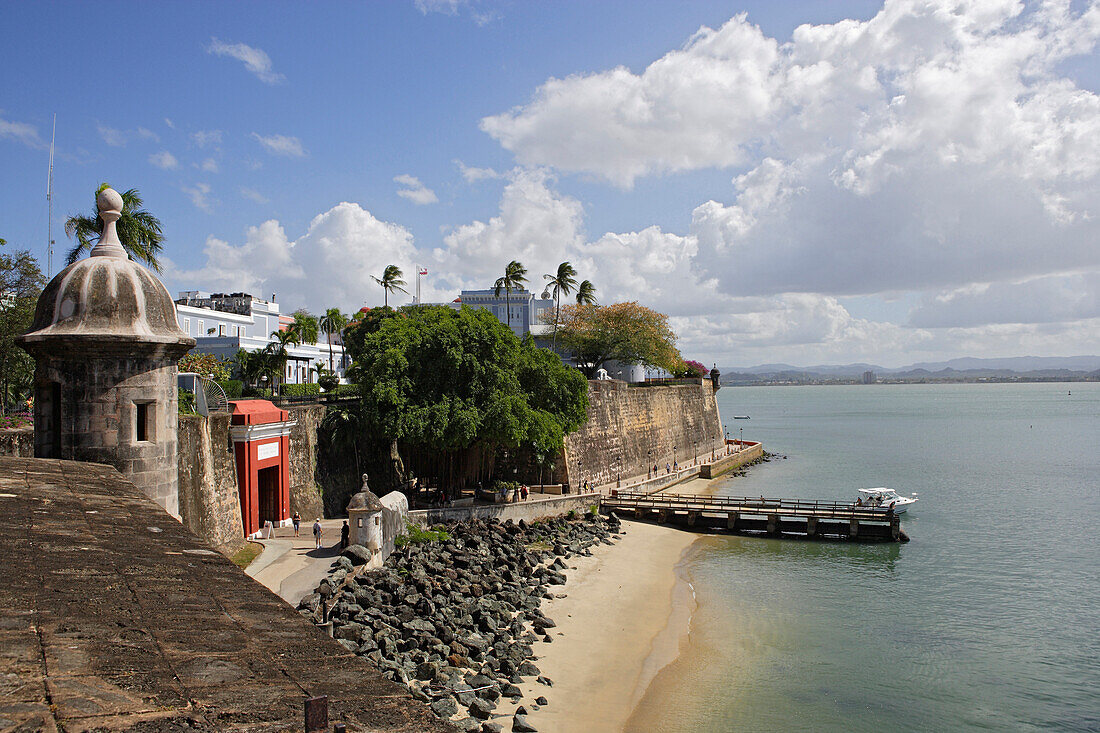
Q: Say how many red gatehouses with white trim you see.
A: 1